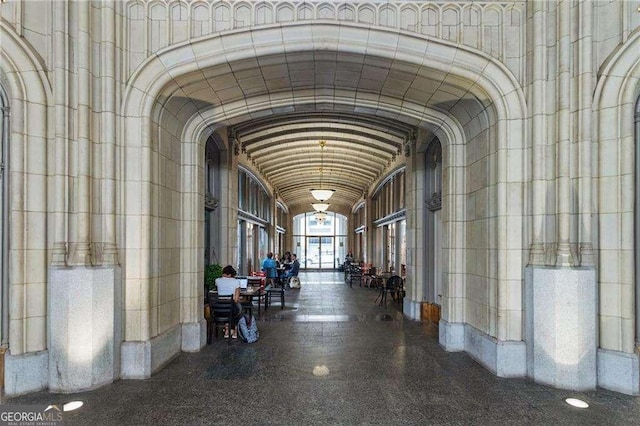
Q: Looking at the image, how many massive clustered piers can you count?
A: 2